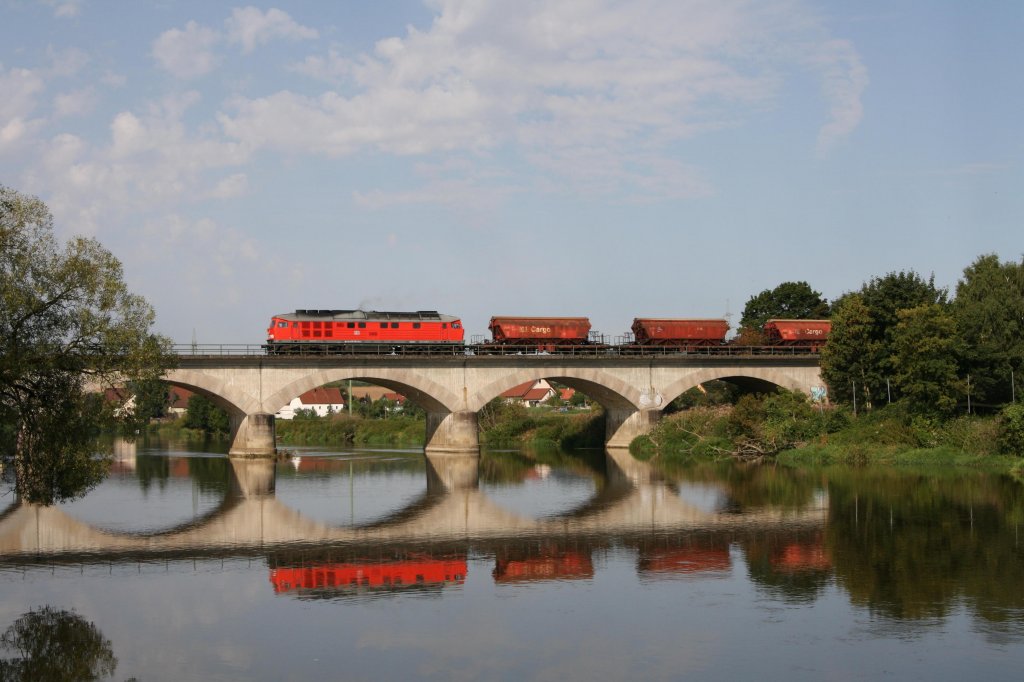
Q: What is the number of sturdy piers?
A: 3